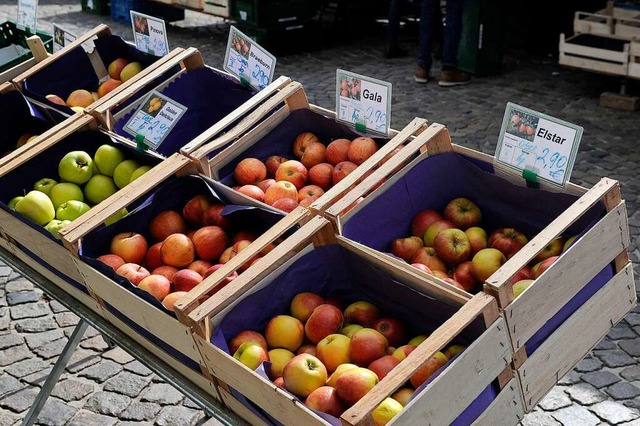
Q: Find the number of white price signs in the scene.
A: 7